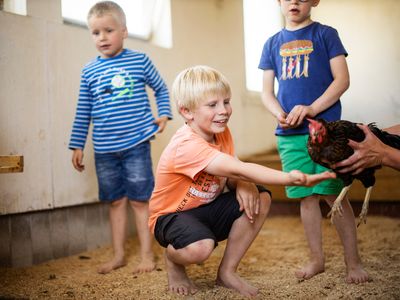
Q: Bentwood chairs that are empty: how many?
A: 0